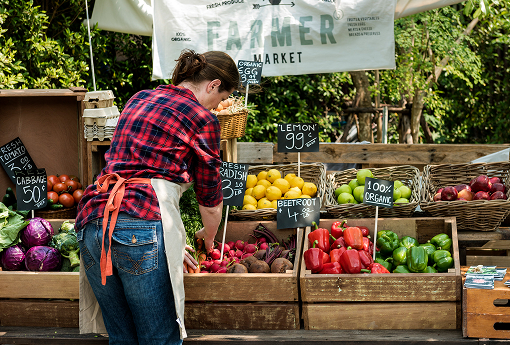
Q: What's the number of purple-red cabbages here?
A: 3